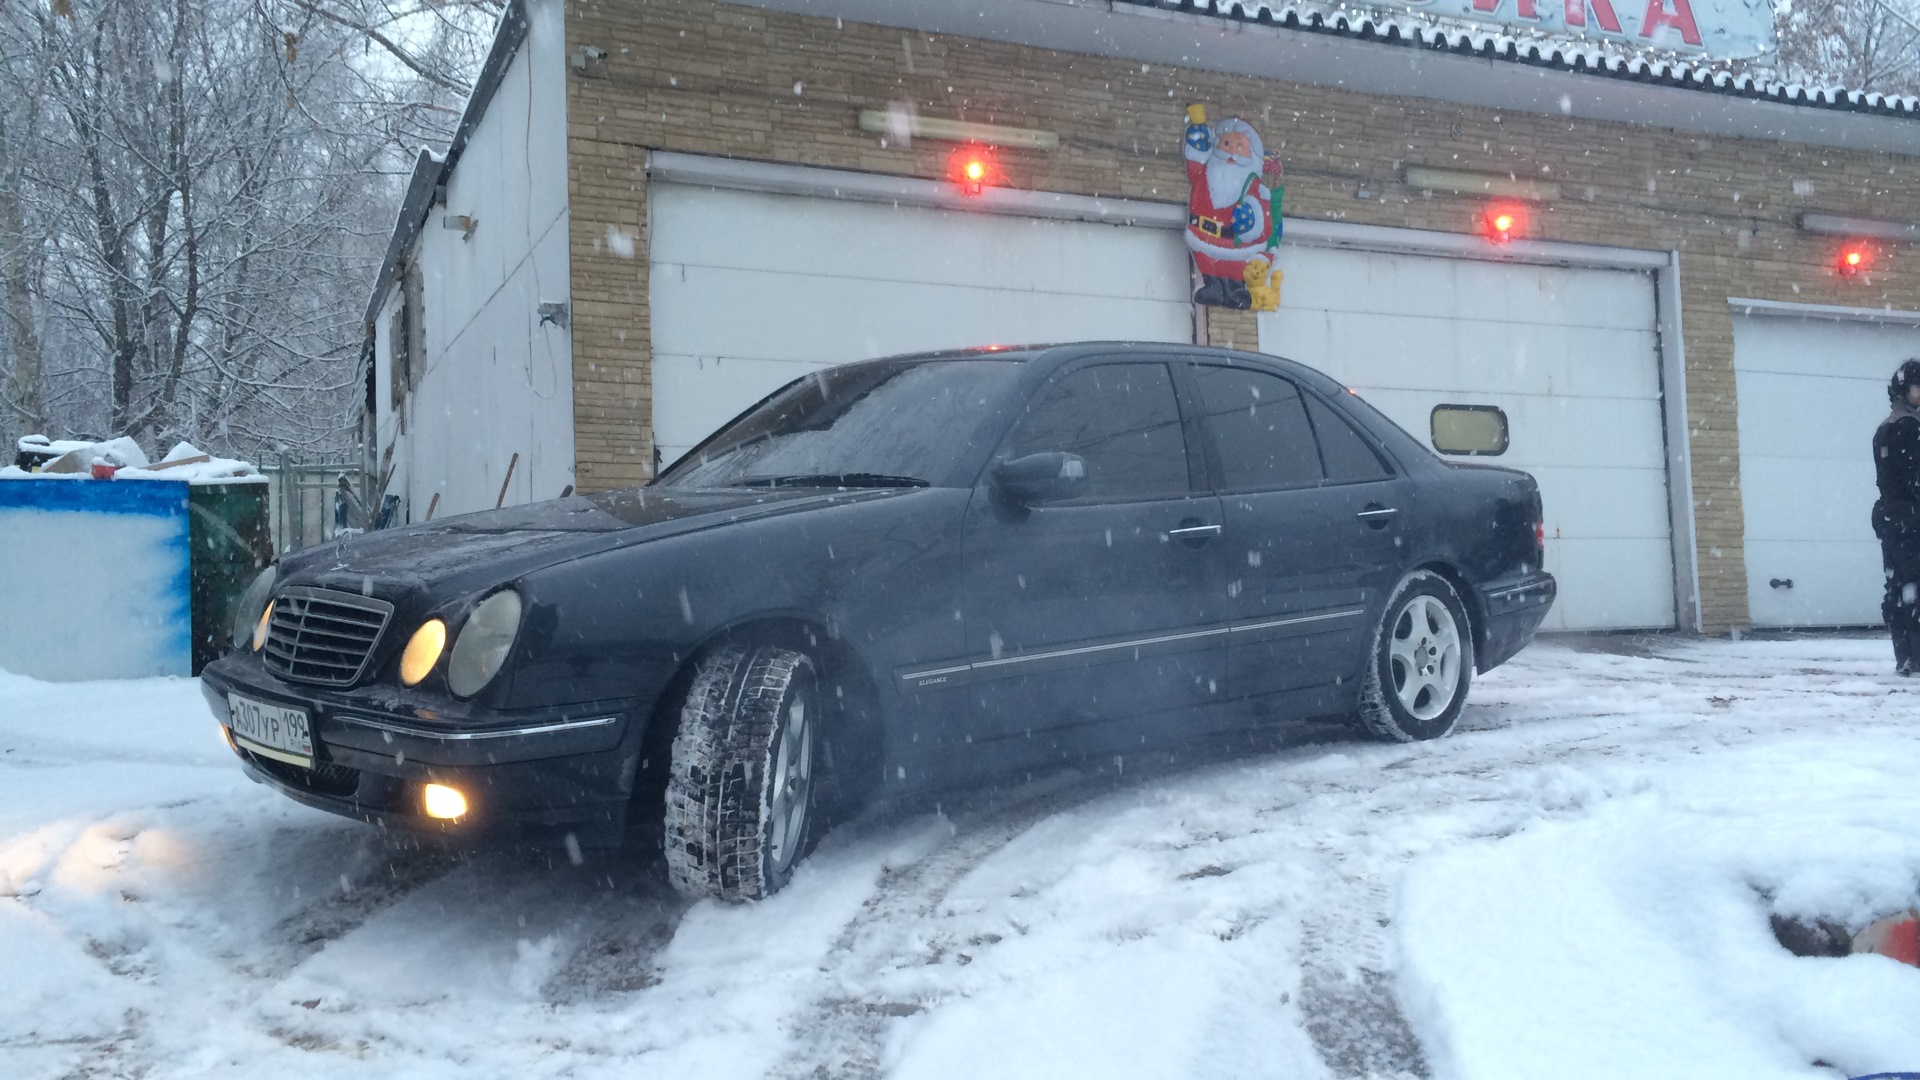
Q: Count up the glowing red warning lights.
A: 3